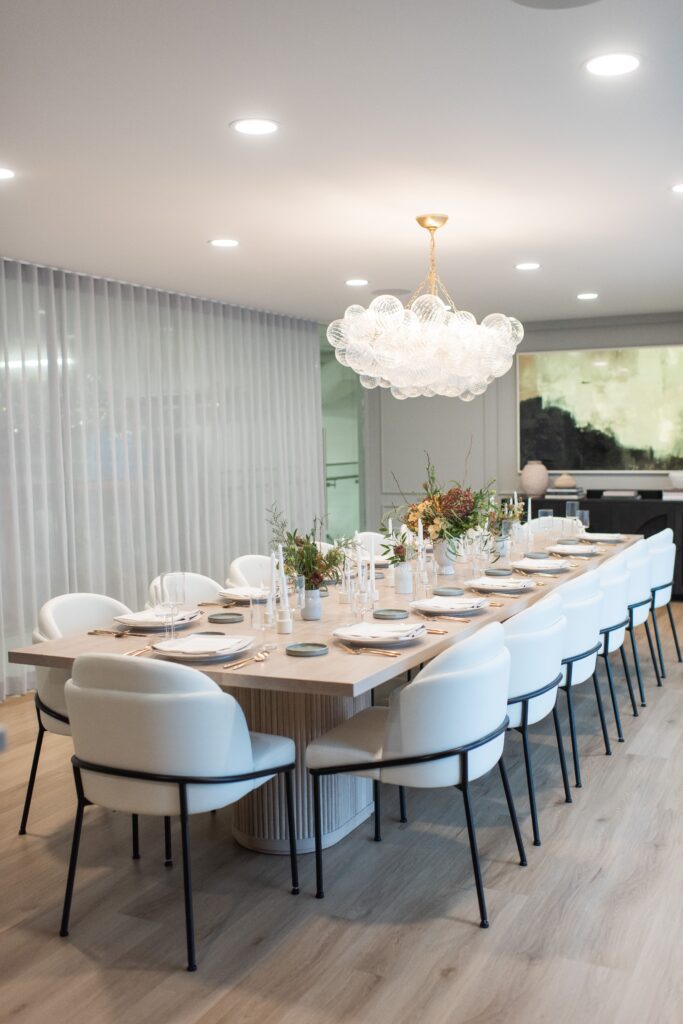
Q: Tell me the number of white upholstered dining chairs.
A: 13